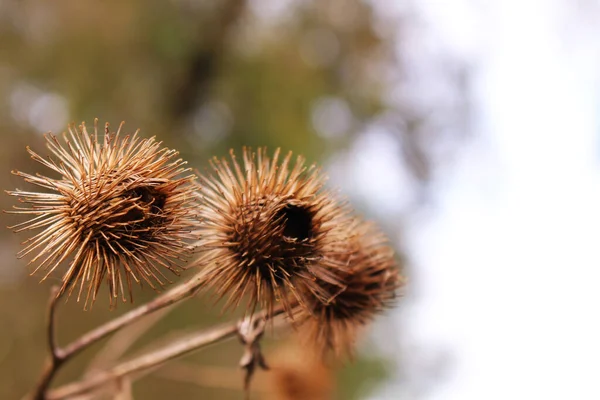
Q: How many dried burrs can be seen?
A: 3